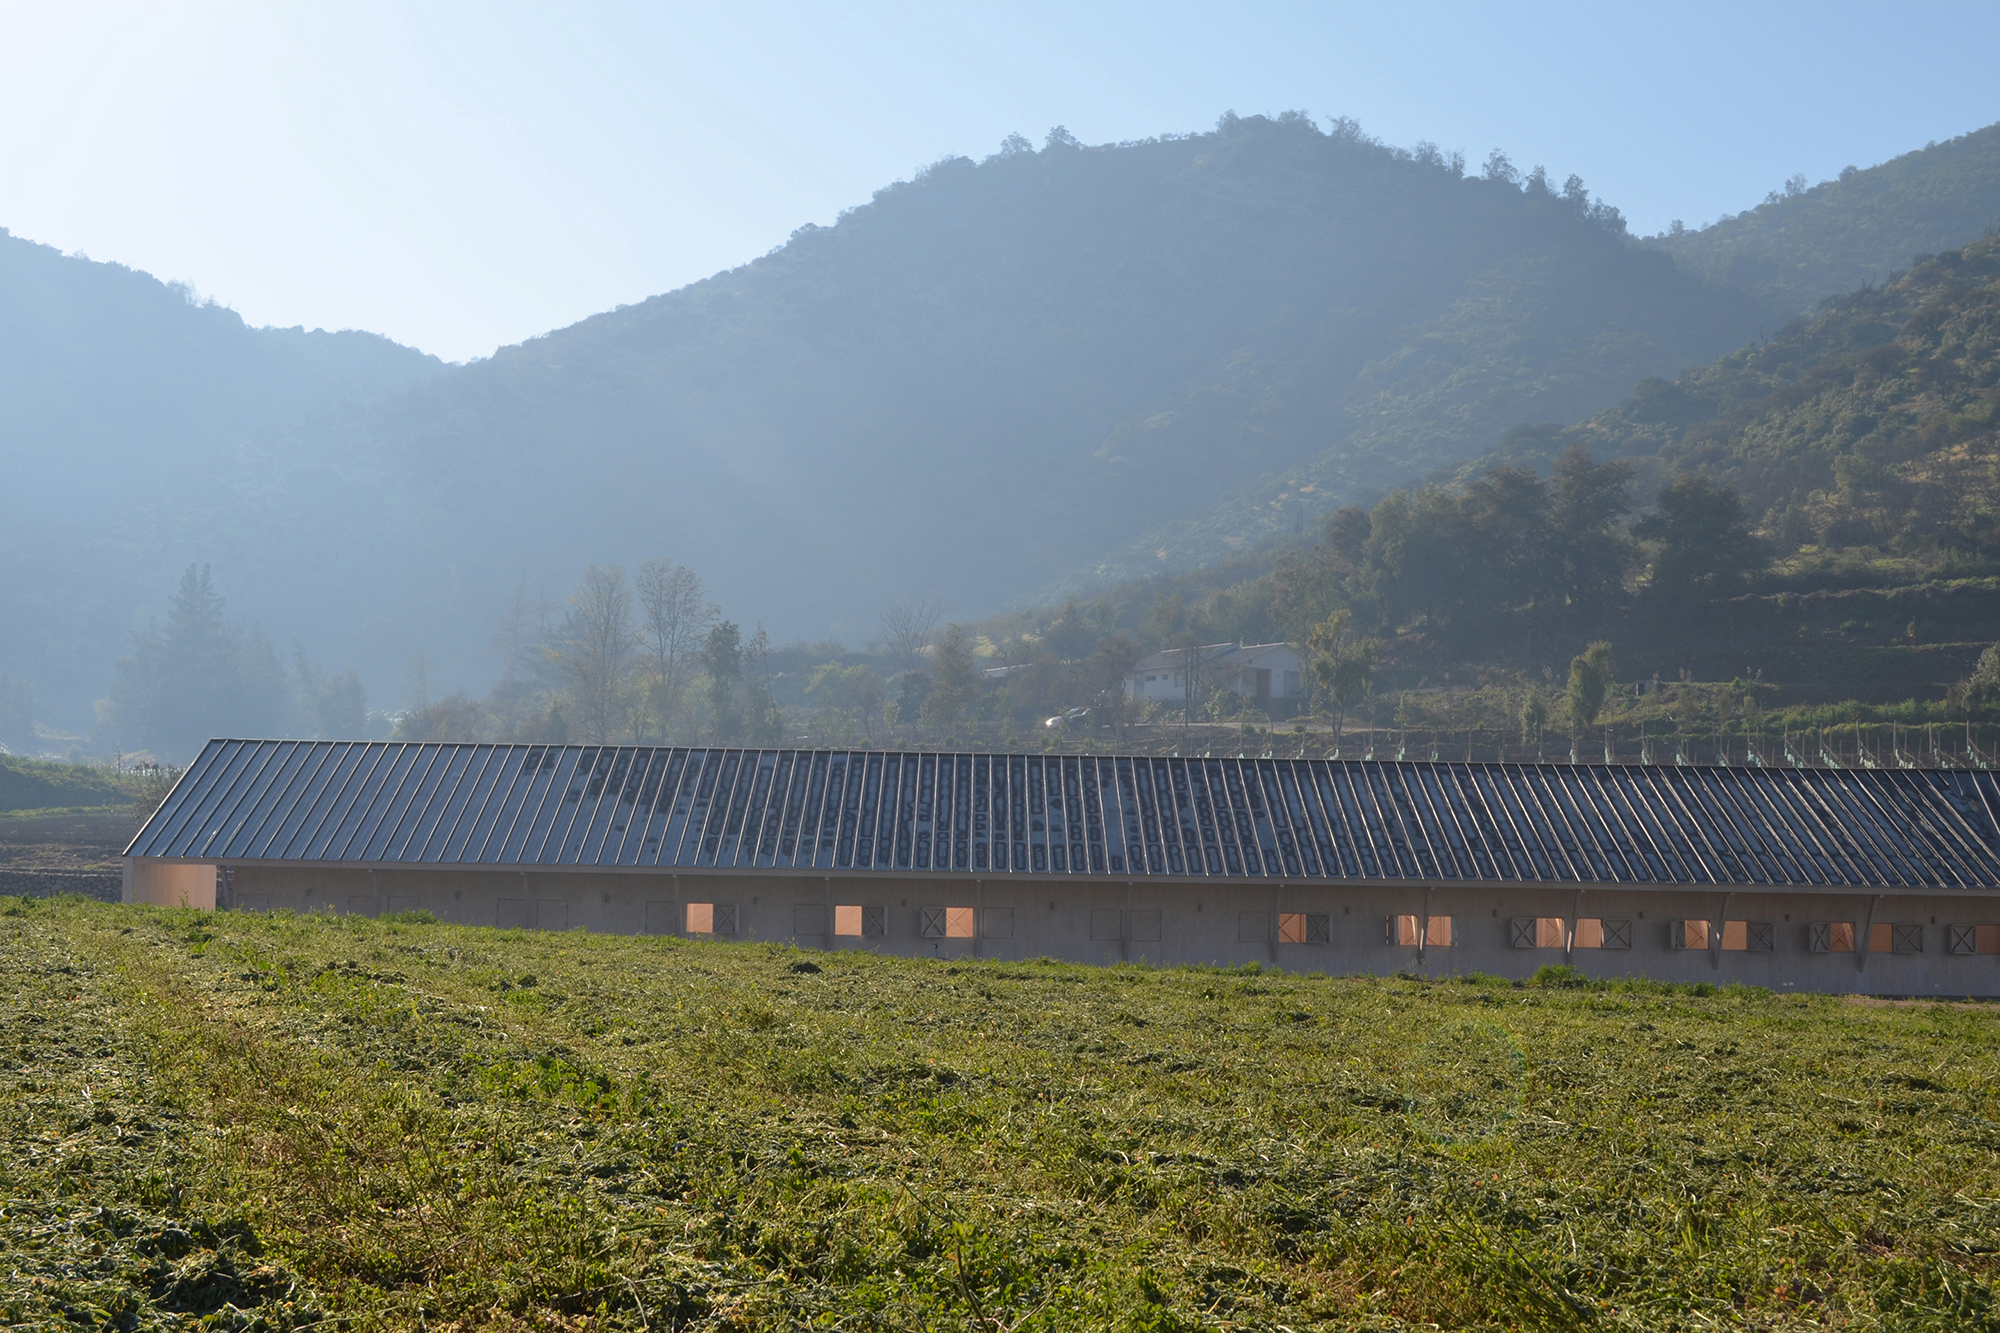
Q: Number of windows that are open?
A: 13